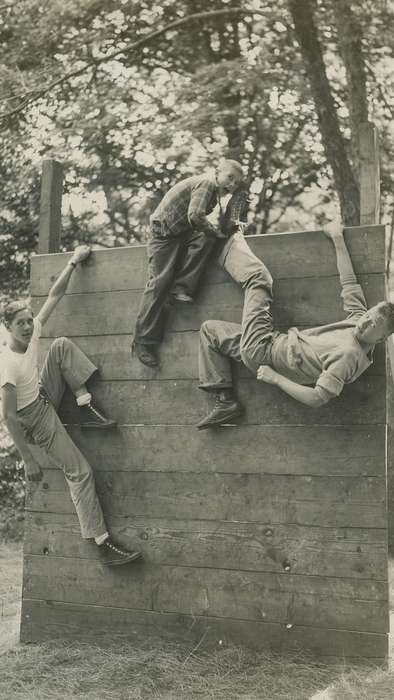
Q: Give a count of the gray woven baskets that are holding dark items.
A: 0